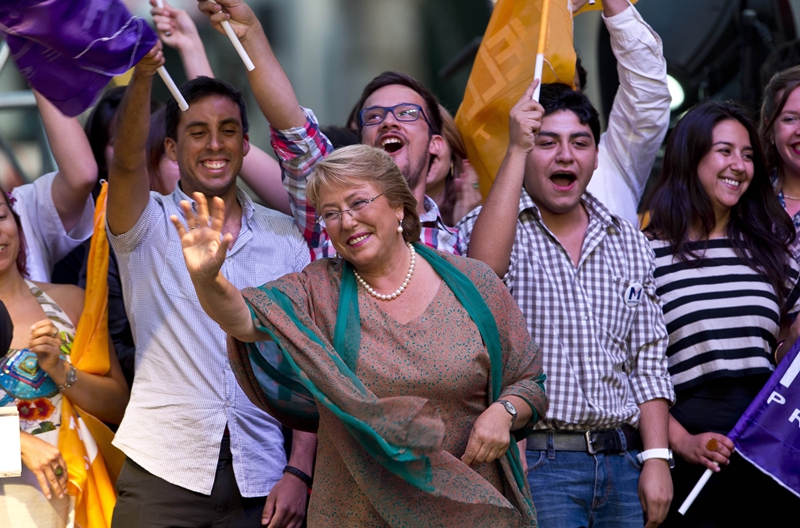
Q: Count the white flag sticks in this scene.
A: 5